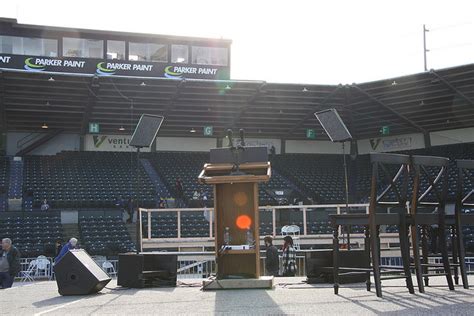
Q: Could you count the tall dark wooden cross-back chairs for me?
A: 3